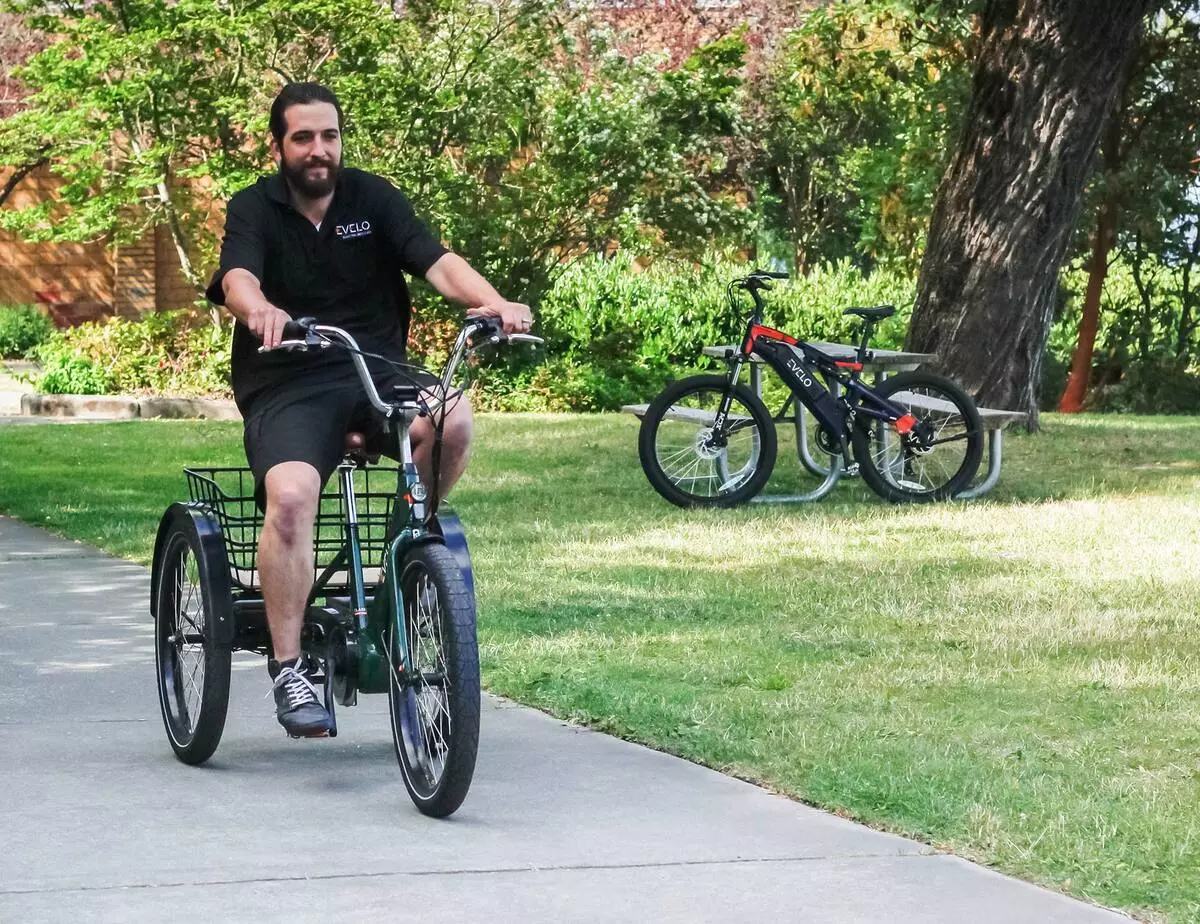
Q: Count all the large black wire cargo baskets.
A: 1